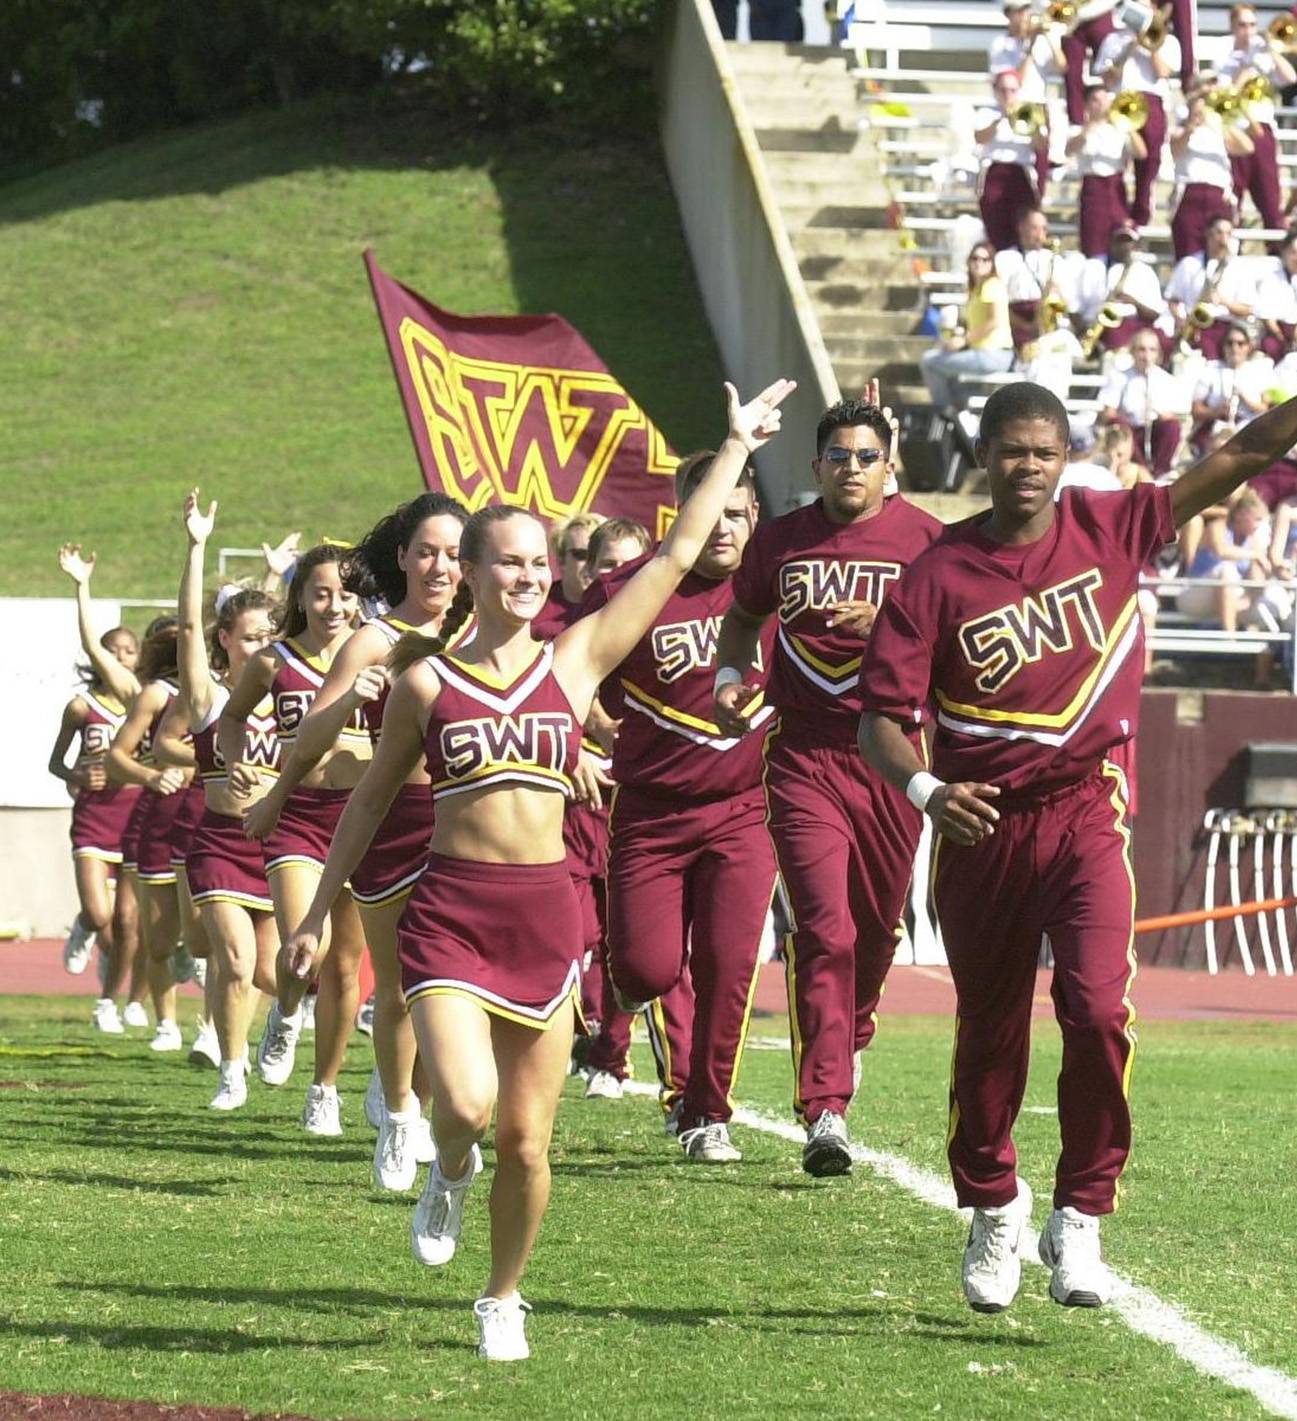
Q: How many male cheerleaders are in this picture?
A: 5